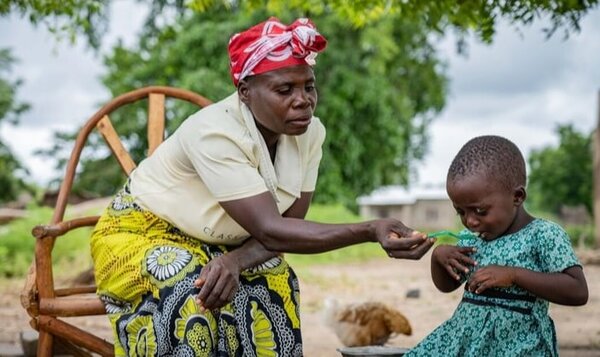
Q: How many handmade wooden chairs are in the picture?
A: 1